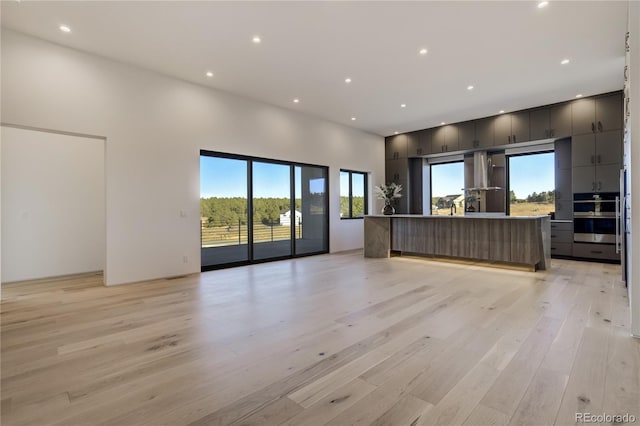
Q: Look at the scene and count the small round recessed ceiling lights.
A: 15